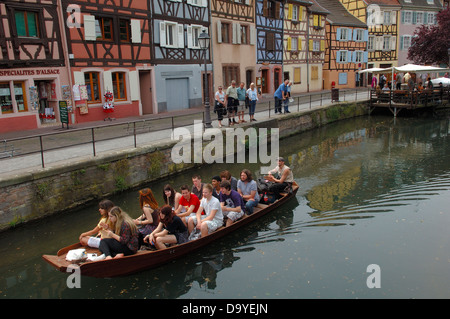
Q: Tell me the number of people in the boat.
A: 13